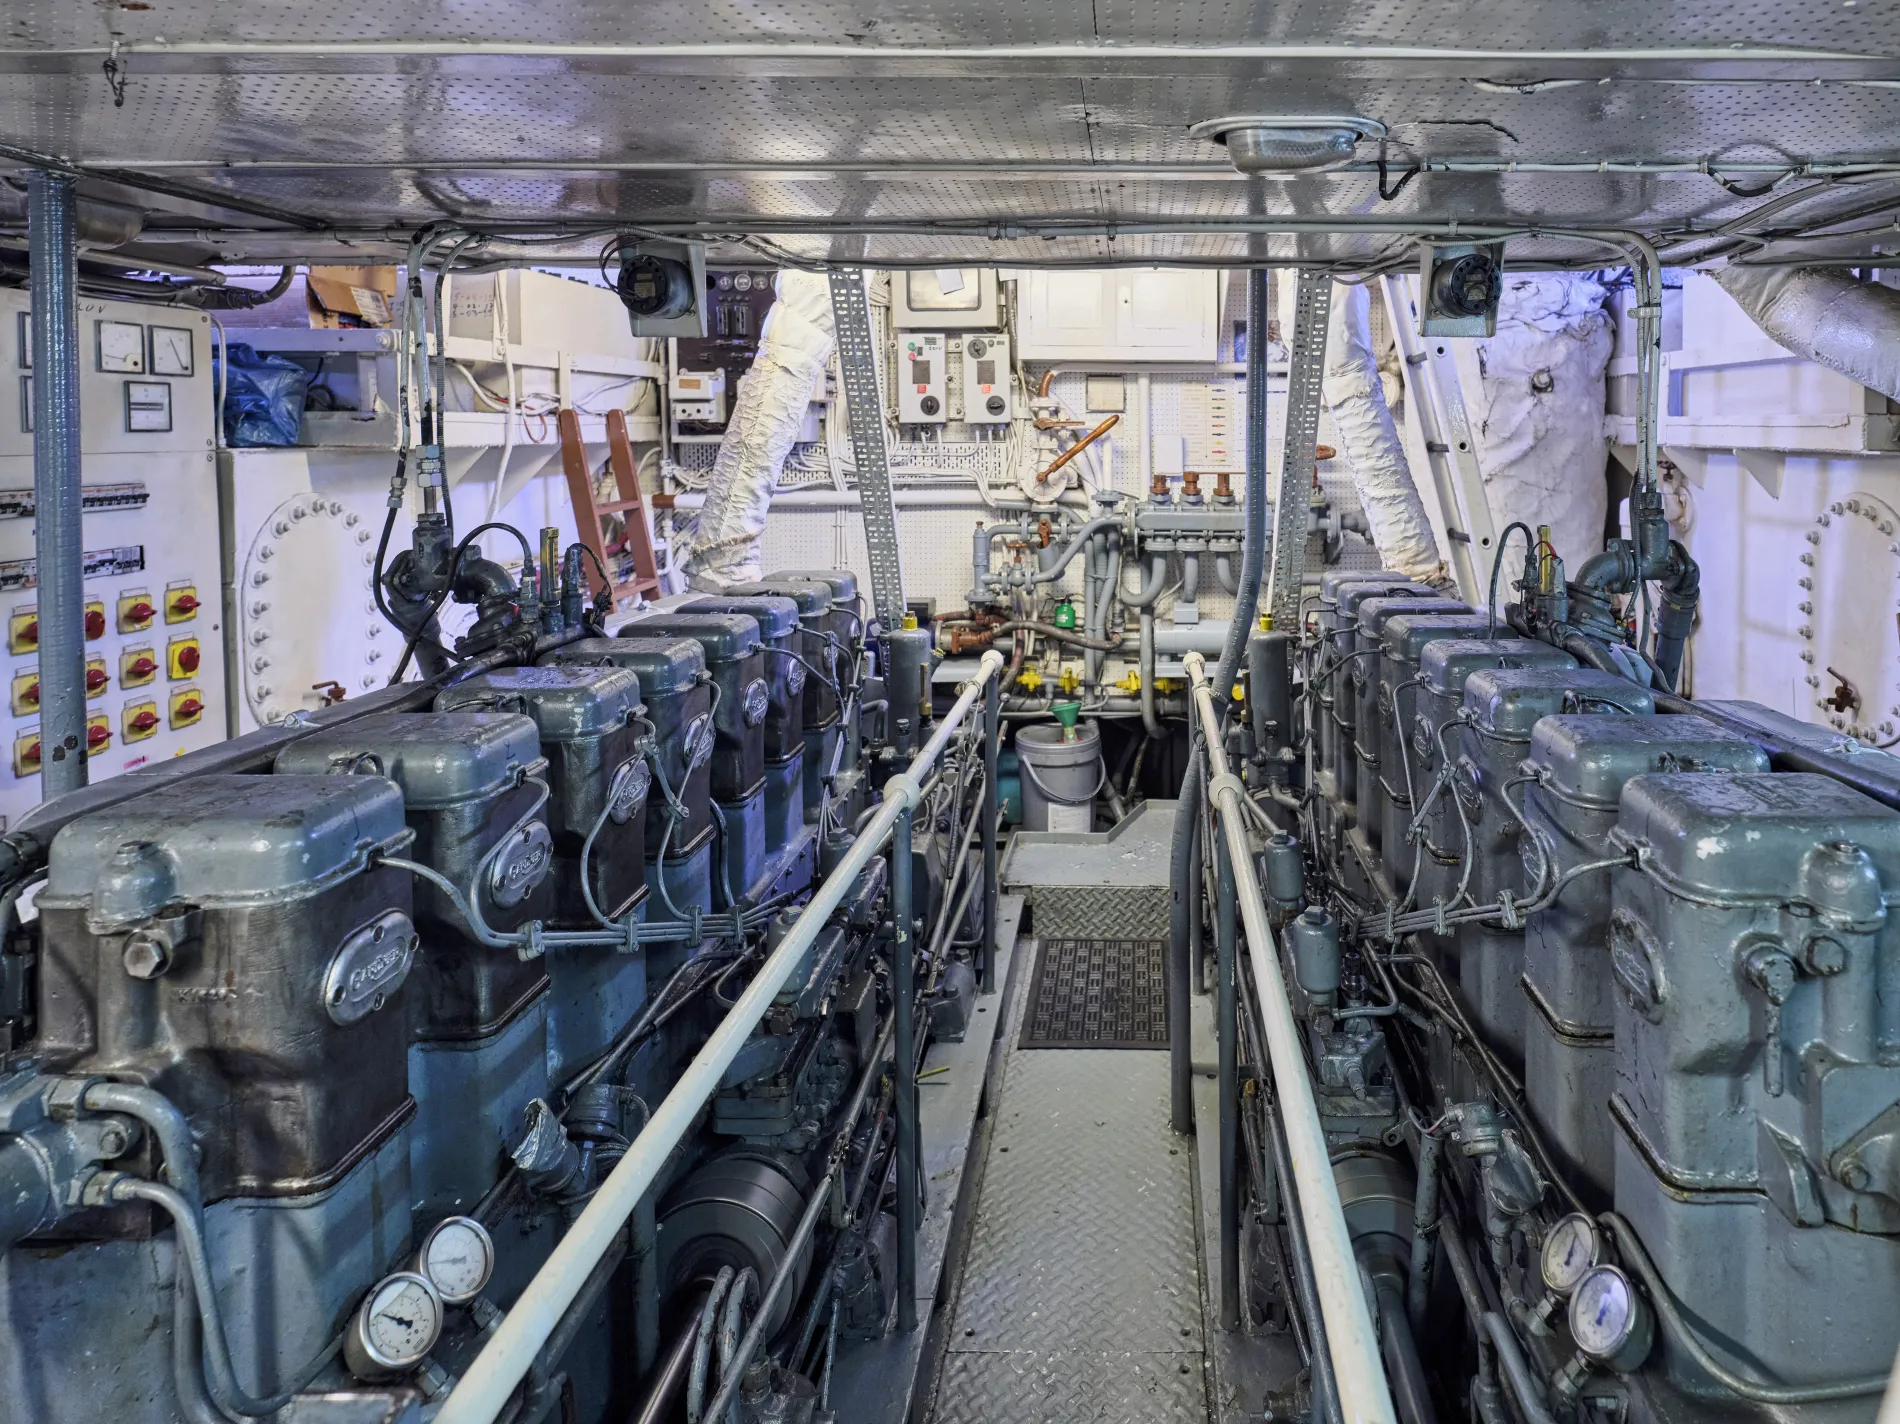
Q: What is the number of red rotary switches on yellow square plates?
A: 12